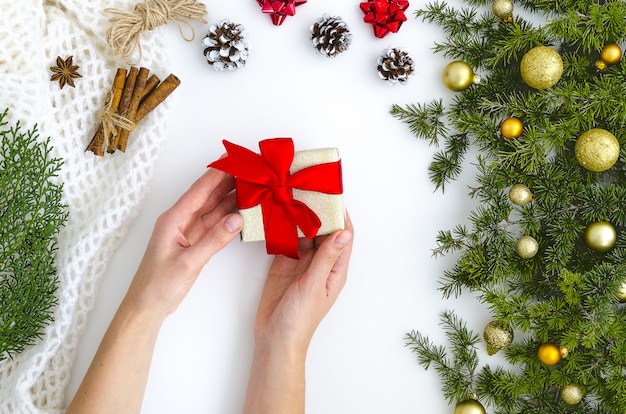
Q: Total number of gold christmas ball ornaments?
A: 14